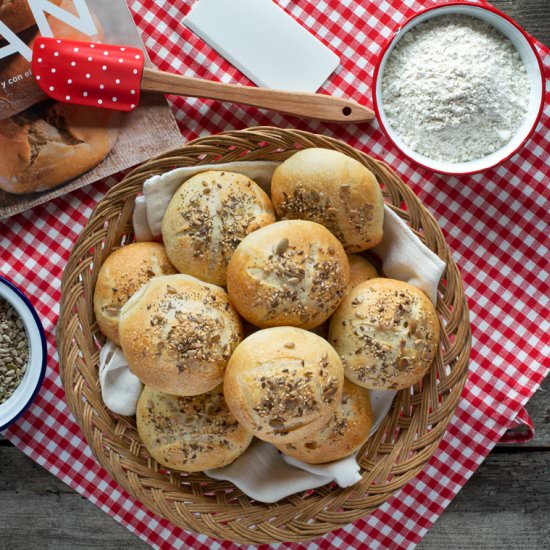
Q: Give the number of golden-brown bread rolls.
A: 10